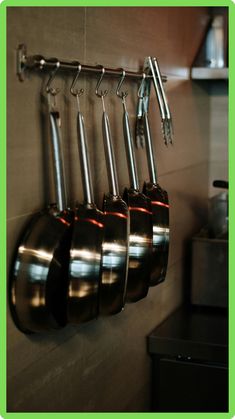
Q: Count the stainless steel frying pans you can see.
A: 5